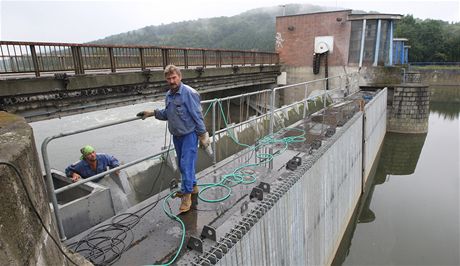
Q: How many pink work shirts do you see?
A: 0